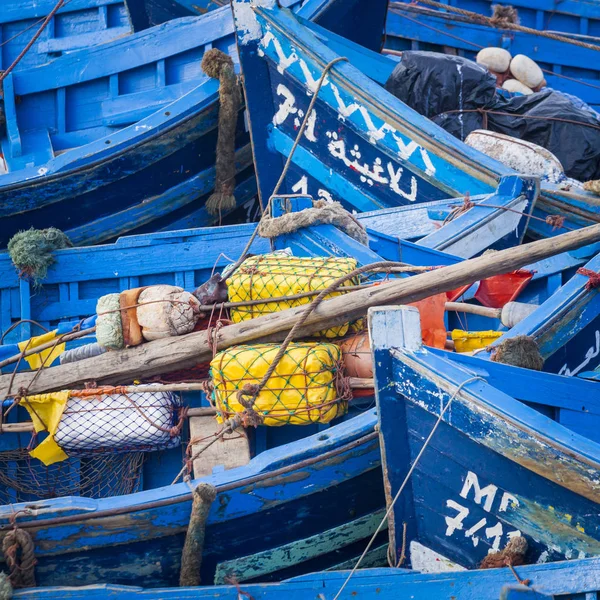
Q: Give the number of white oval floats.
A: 3